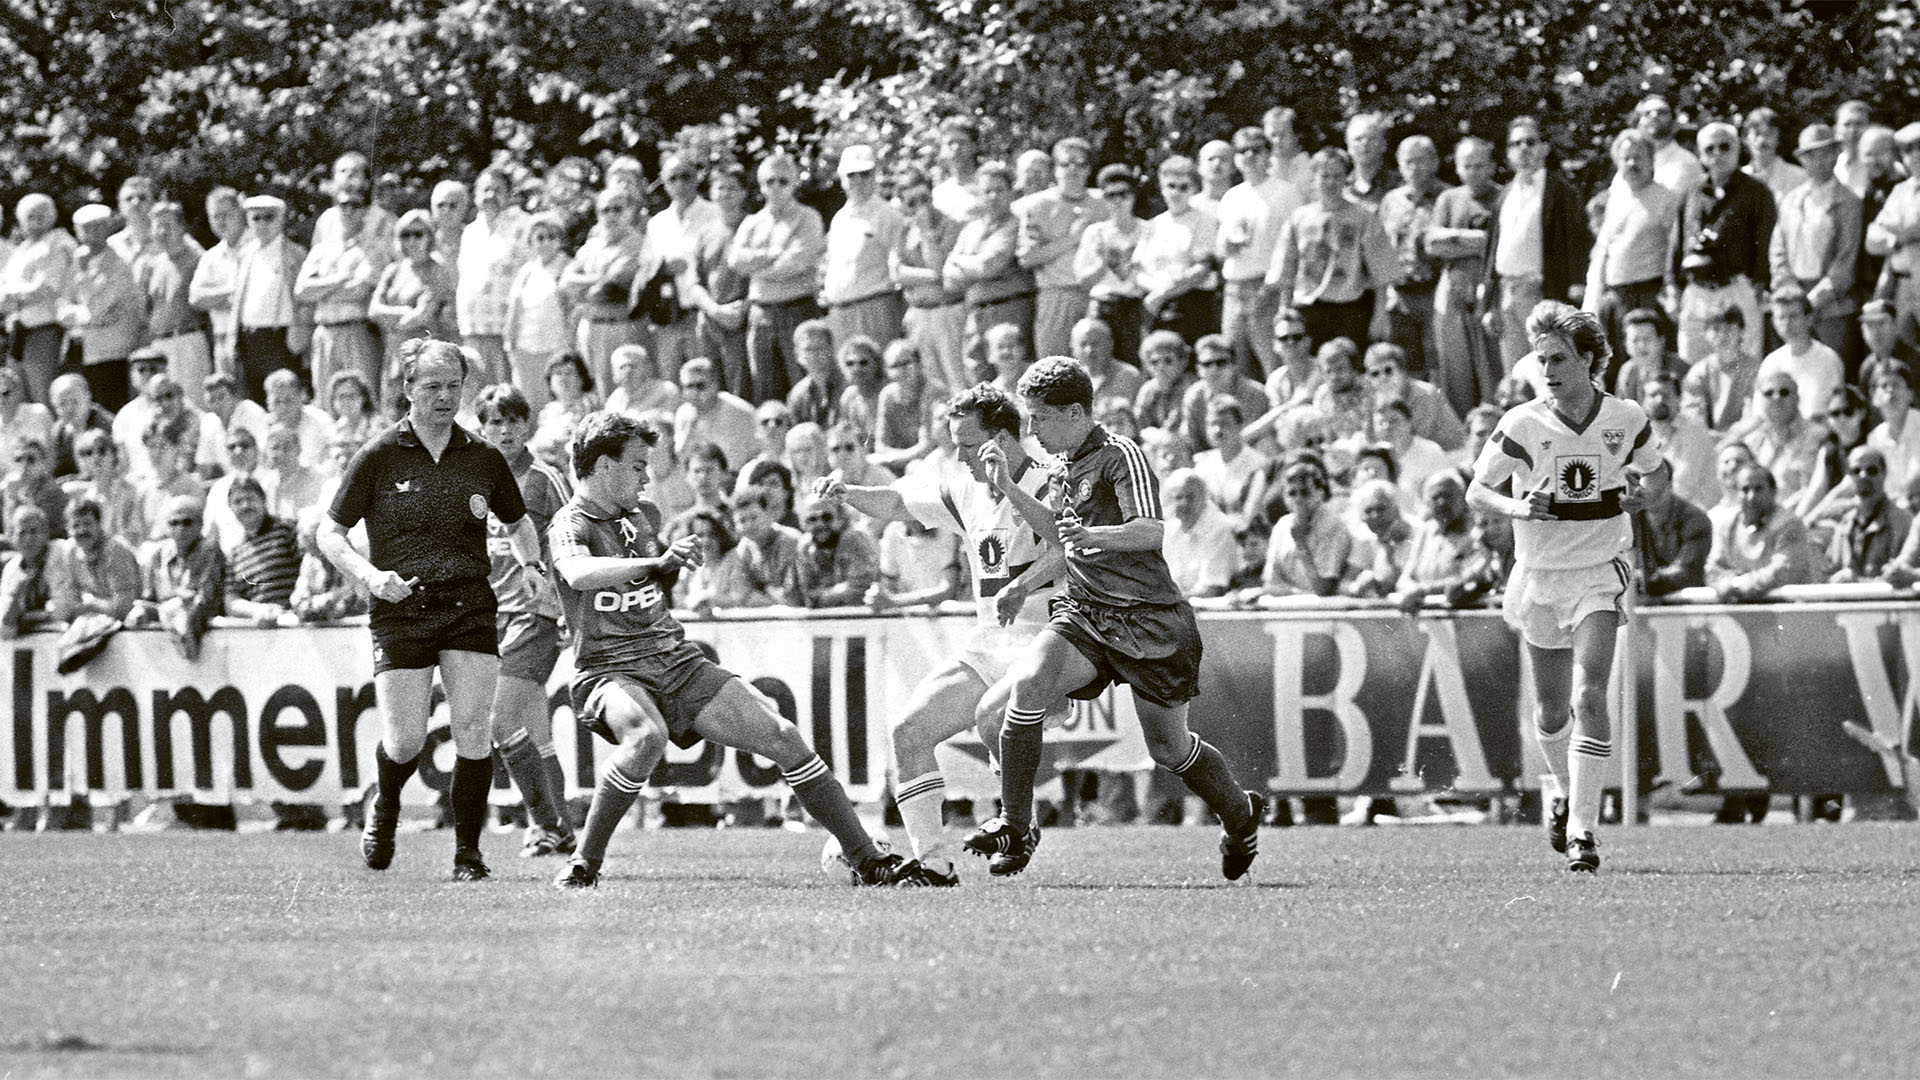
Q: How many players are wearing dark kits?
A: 3